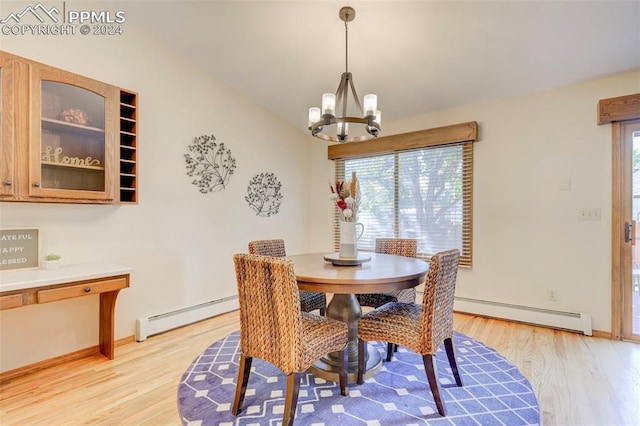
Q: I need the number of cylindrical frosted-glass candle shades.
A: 5